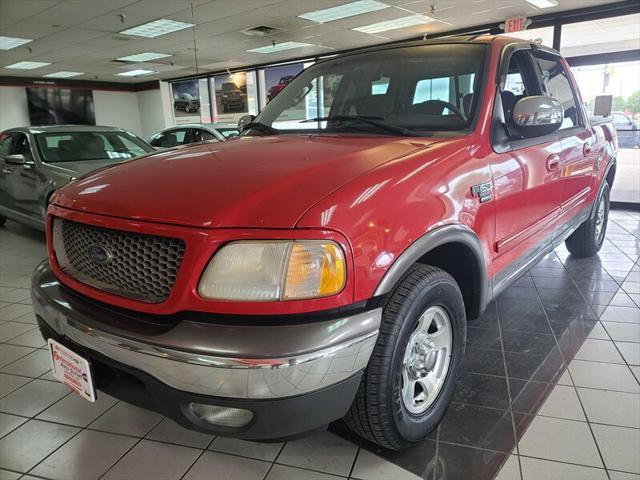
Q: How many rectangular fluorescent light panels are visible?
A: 10